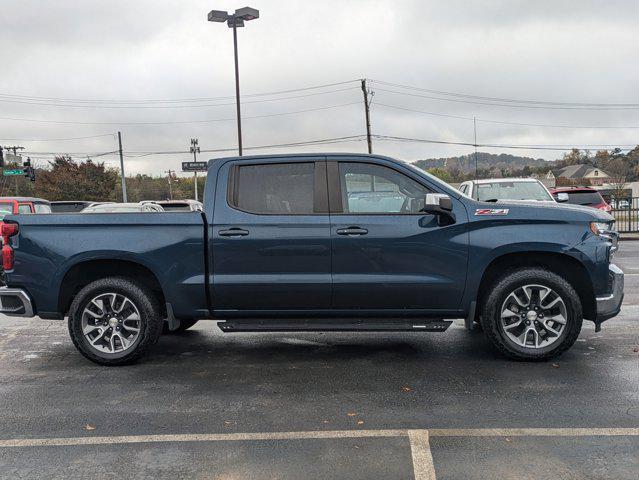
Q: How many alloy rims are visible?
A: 2